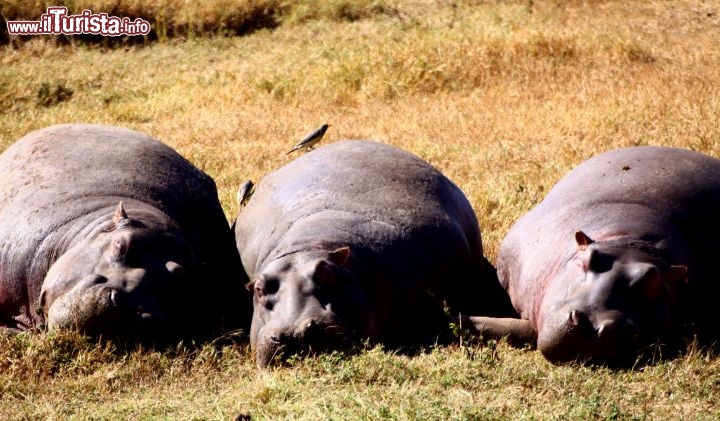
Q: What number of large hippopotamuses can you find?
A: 3